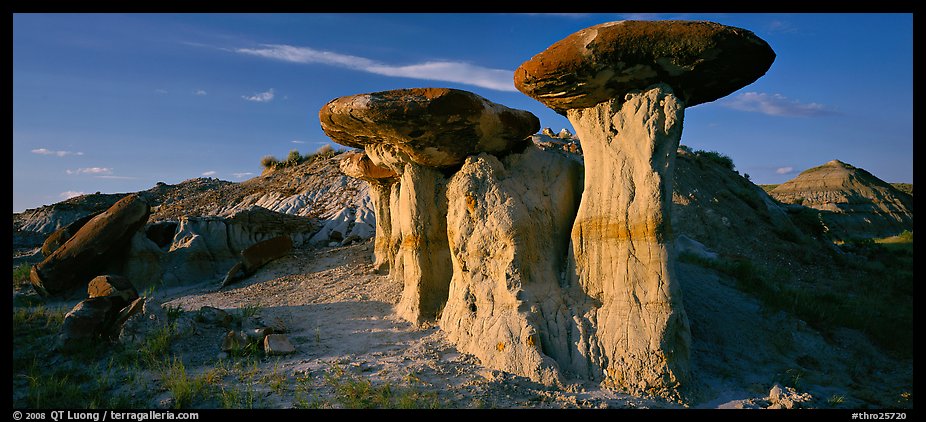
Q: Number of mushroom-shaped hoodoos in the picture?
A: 3